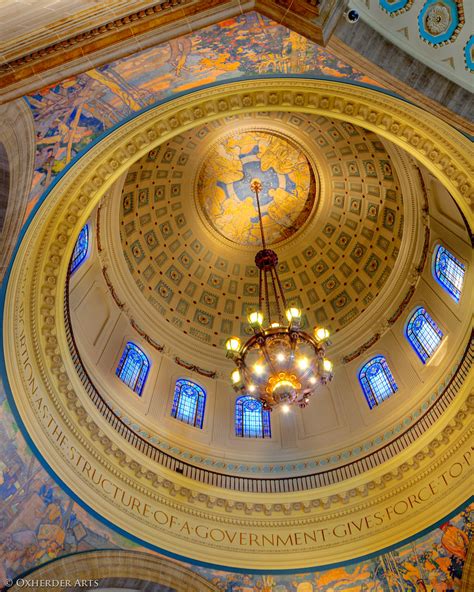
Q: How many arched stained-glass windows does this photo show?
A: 7